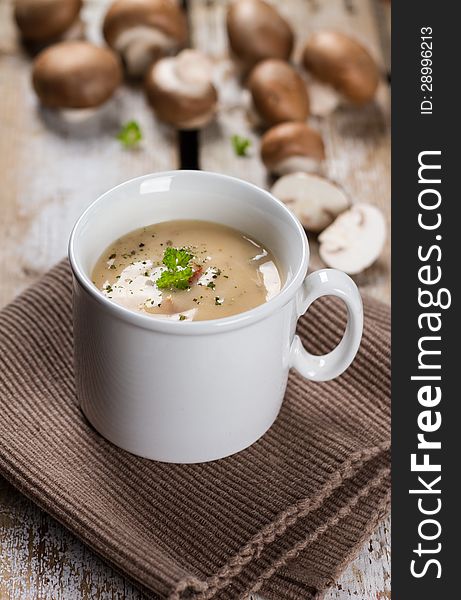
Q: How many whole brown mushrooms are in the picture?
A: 8